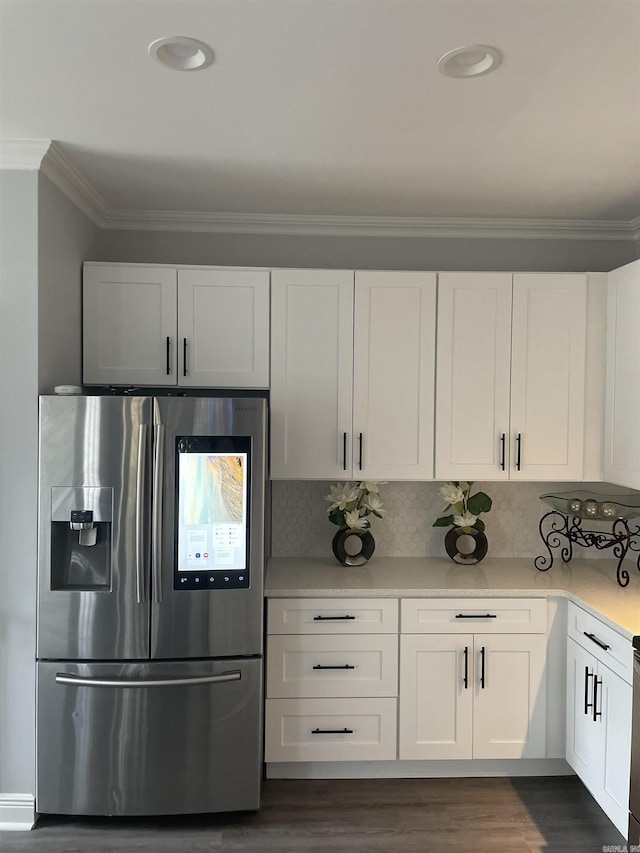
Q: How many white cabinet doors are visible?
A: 11